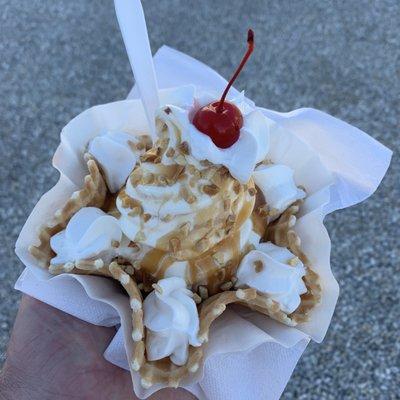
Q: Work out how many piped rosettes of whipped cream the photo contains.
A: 6